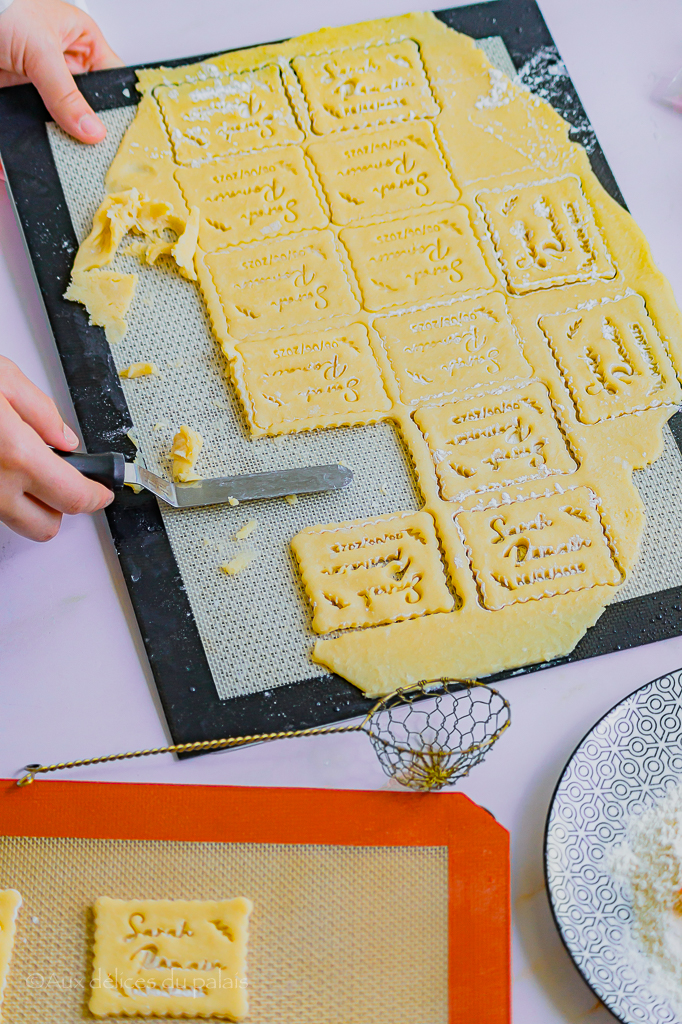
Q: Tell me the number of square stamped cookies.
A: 15